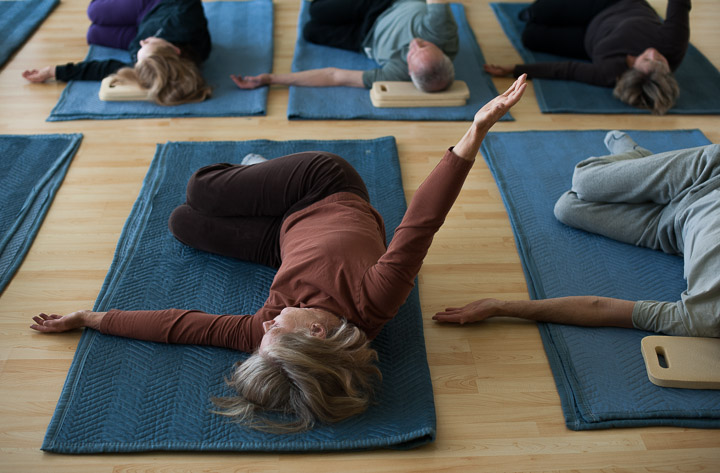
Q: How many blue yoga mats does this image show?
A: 7